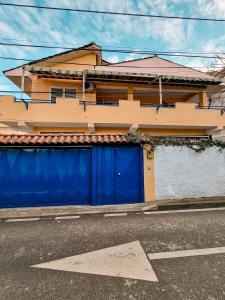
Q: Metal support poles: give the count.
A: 3